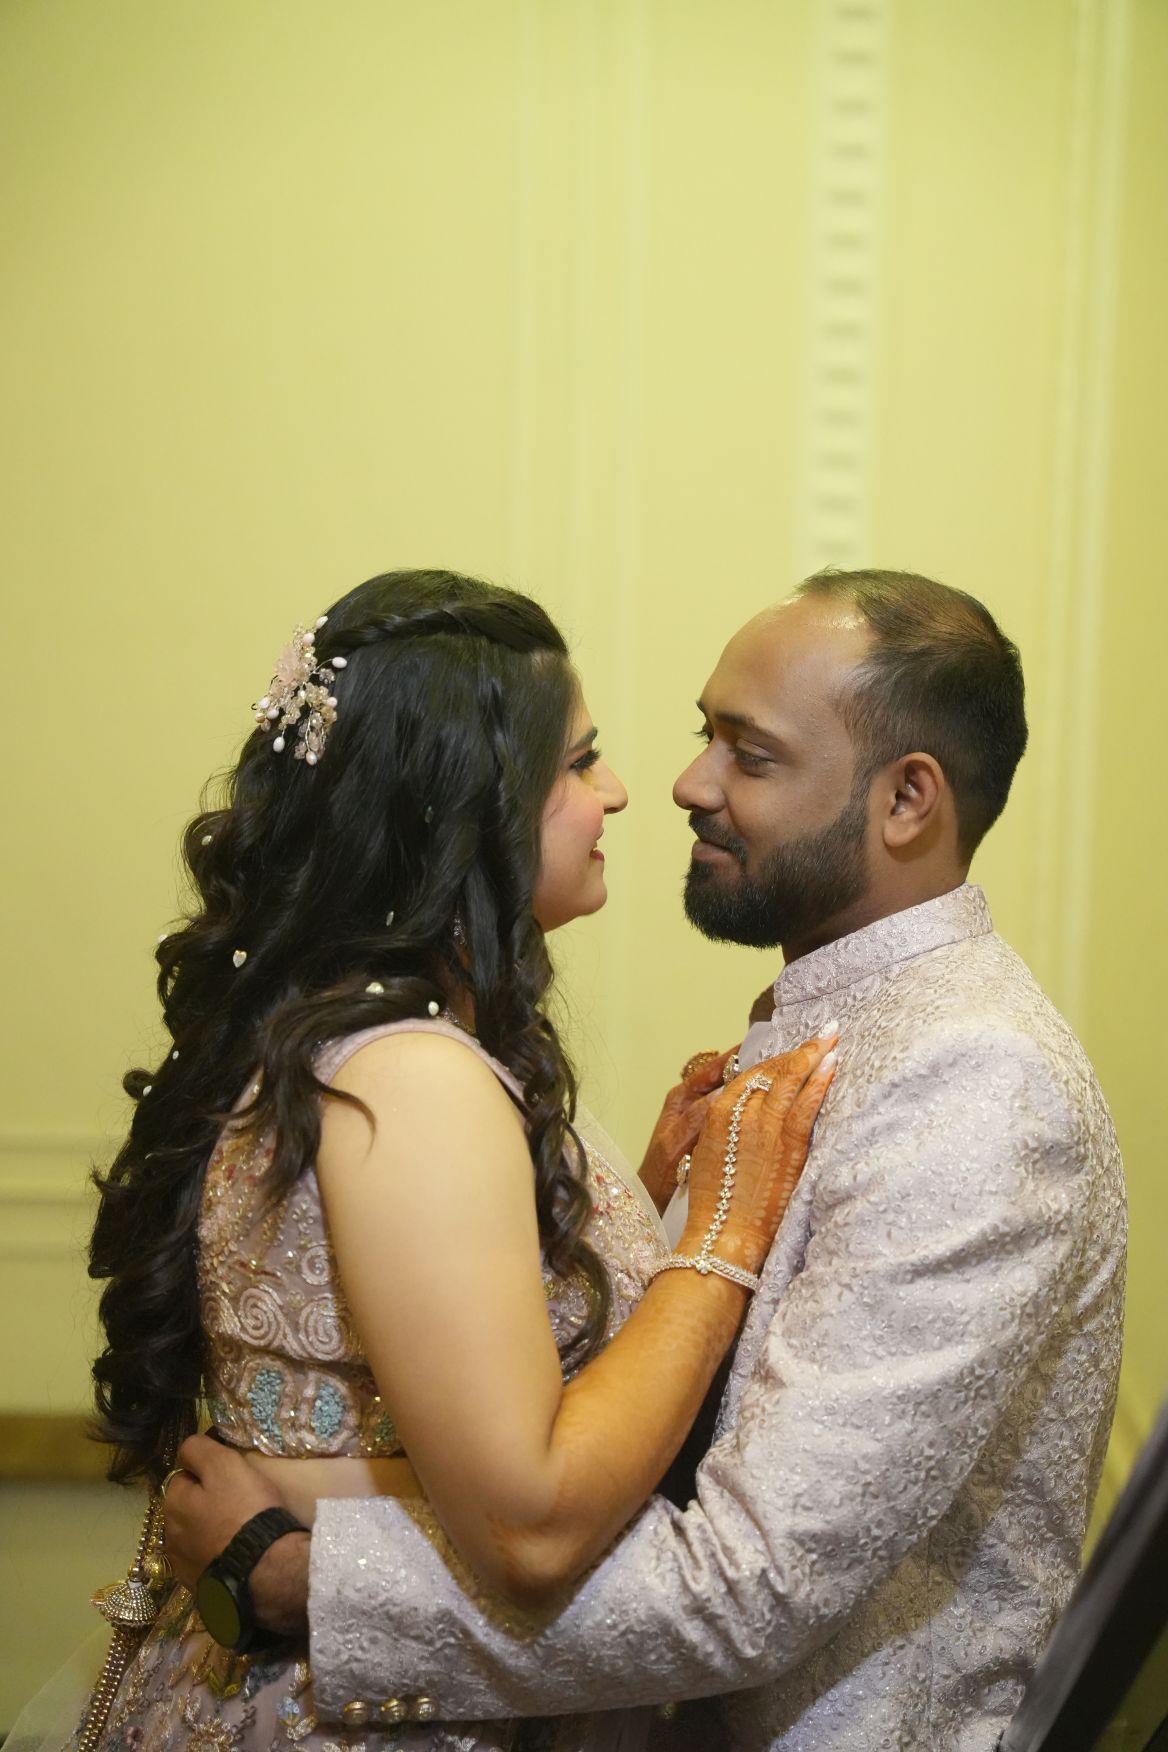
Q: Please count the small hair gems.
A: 9